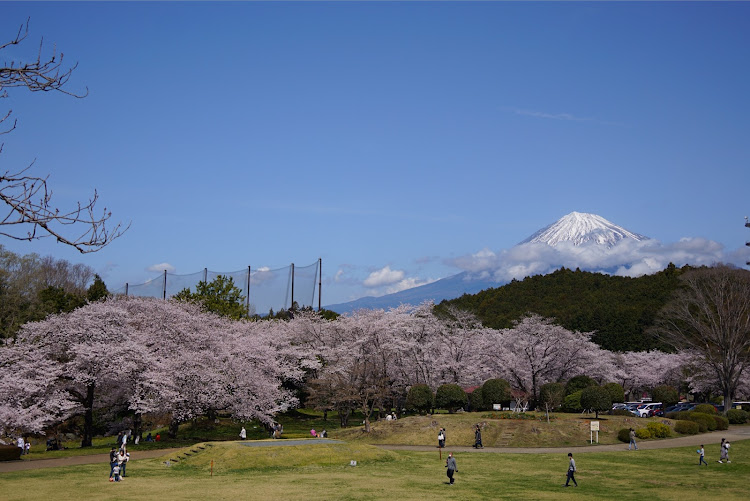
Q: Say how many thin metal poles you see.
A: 6